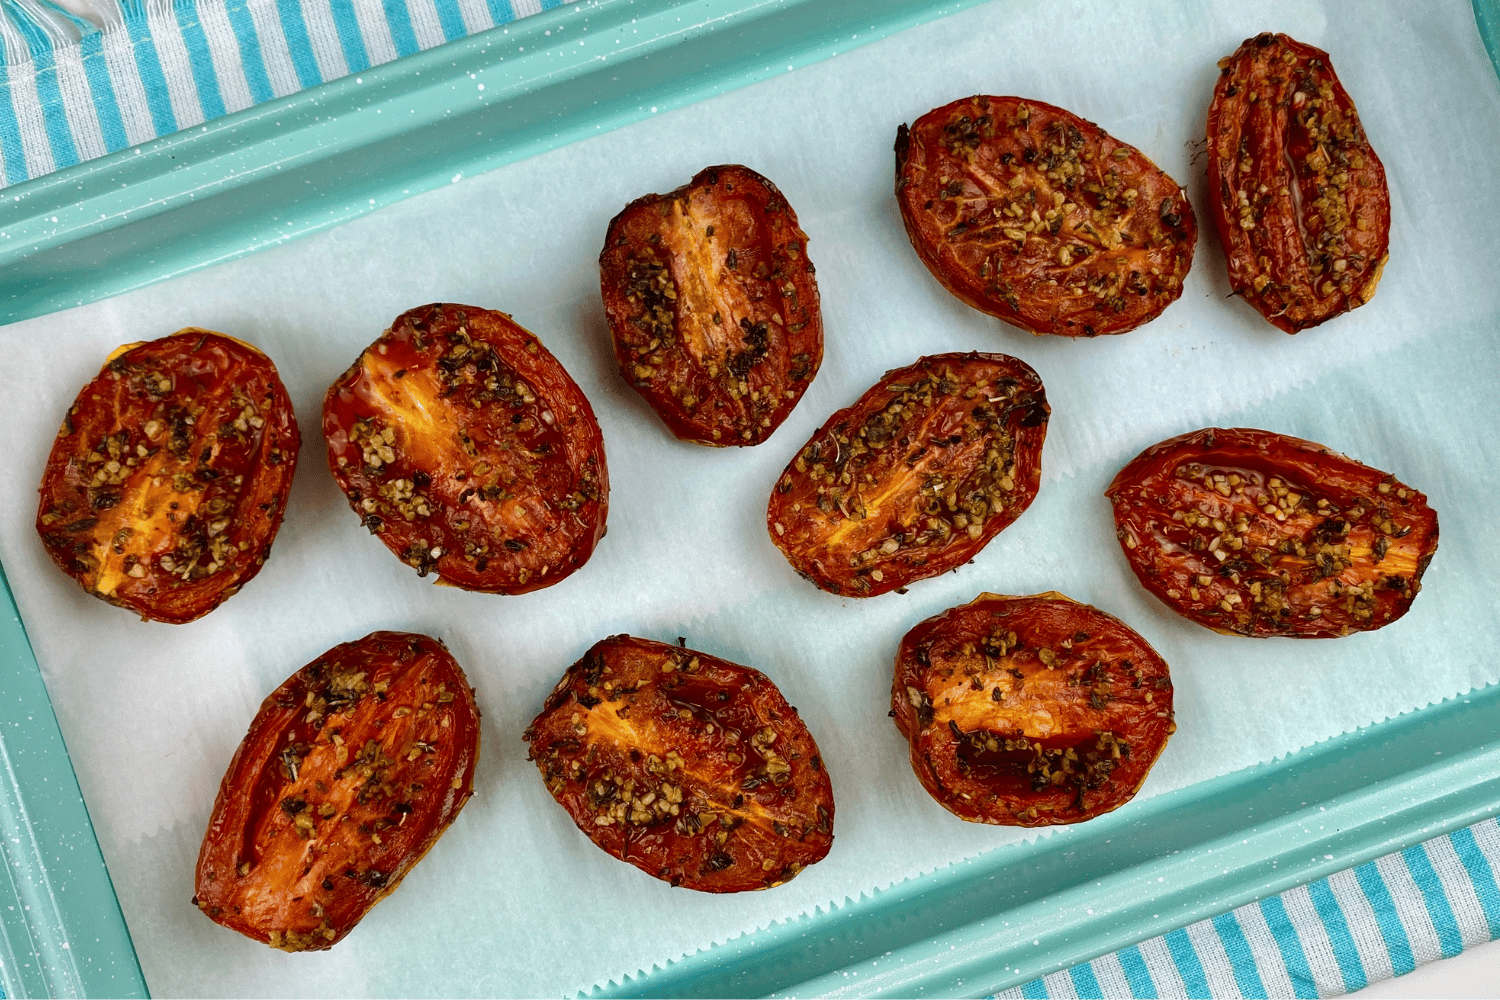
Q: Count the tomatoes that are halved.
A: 10